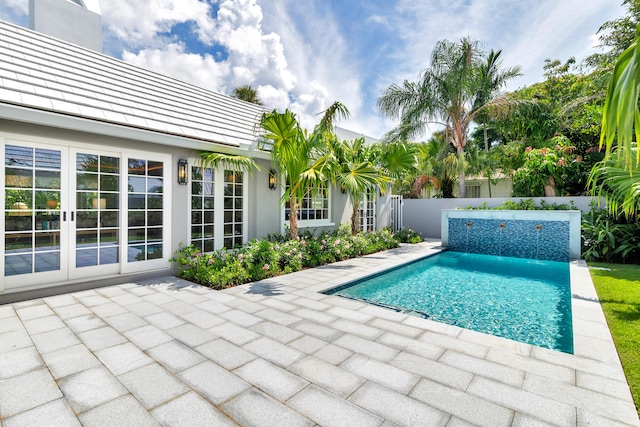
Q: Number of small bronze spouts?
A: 3